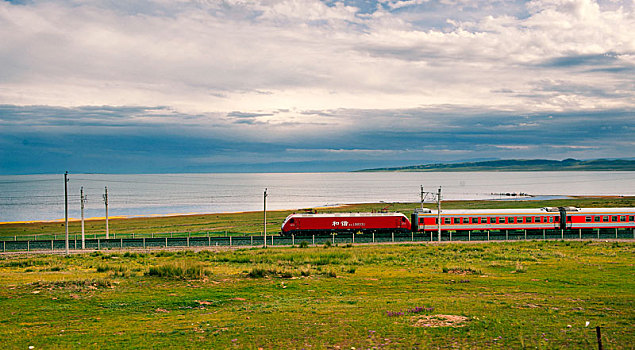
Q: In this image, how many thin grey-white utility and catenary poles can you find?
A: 6